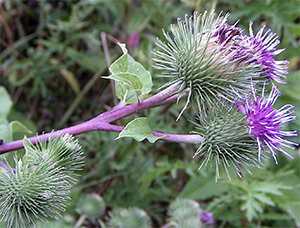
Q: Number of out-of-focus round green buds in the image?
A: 3